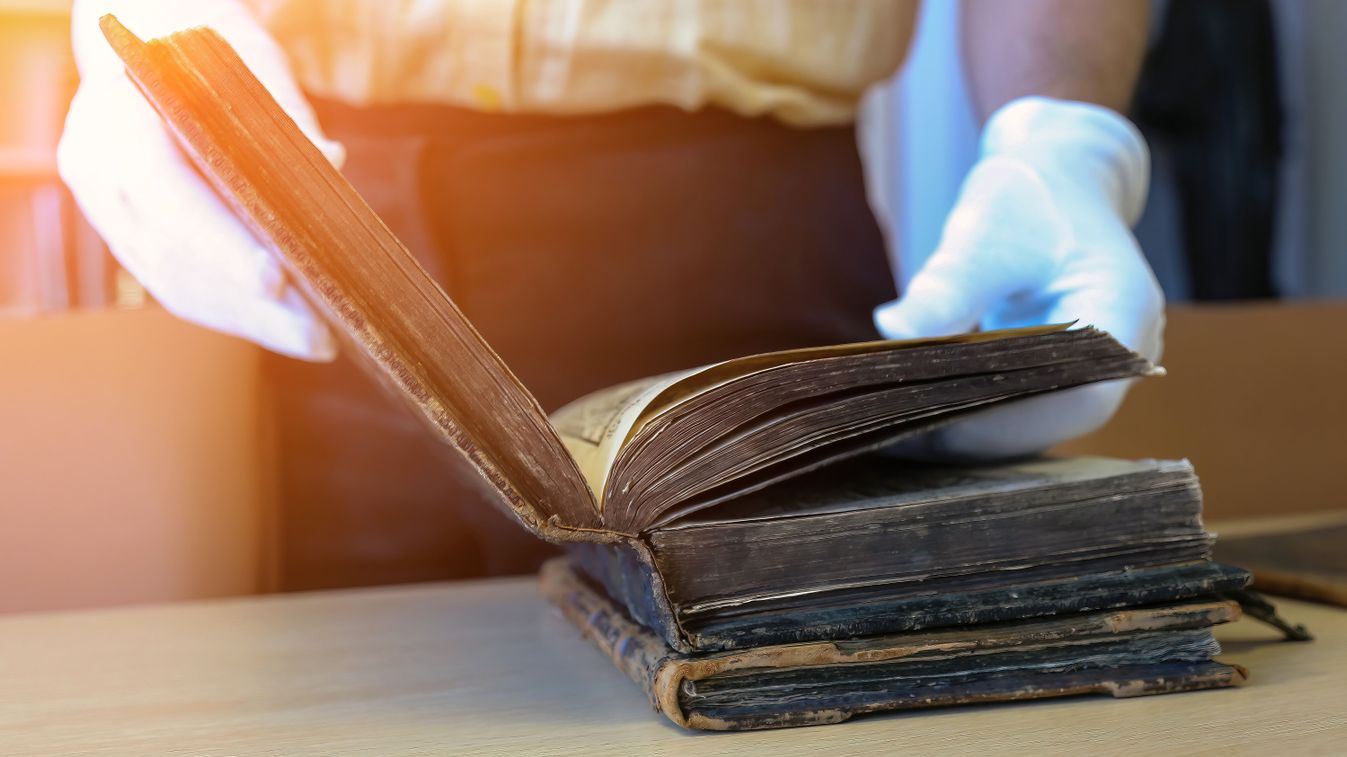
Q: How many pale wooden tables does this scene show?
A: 1